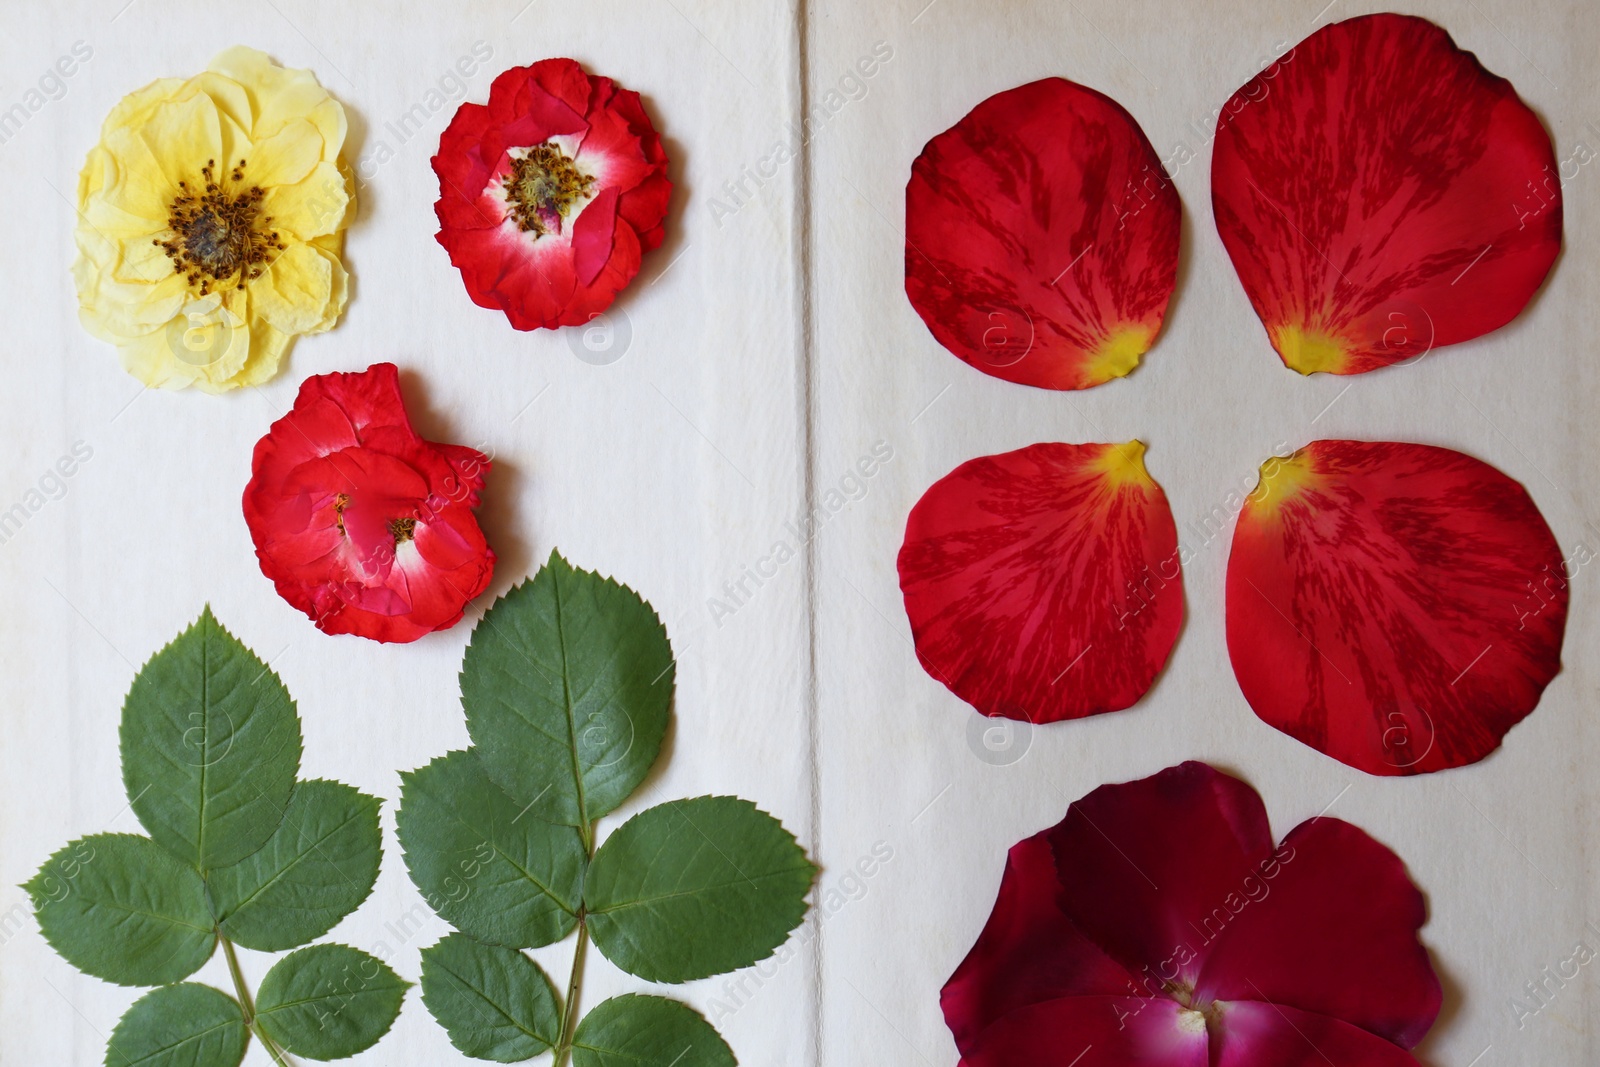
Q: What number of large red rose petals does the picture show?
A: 4